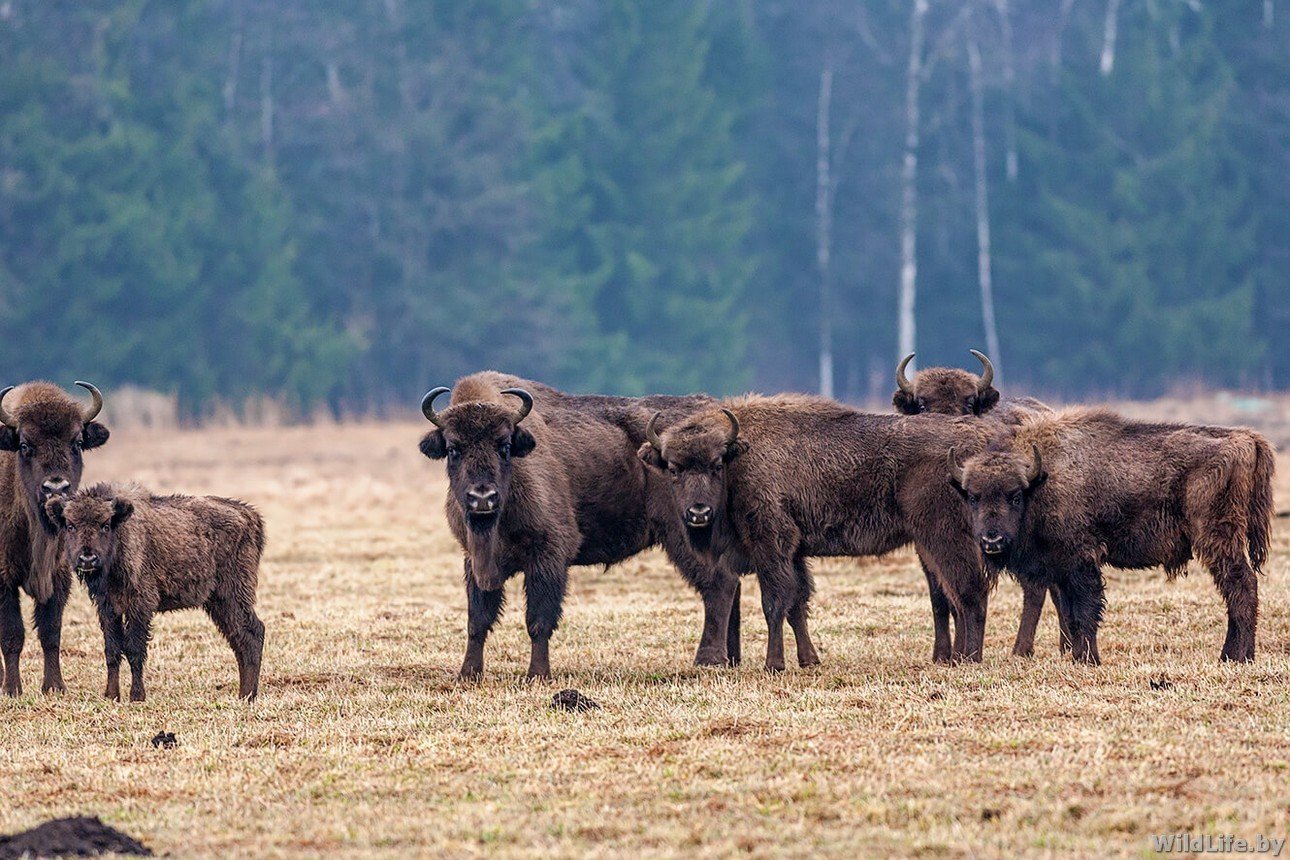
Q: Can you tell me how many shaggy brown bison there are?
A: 6